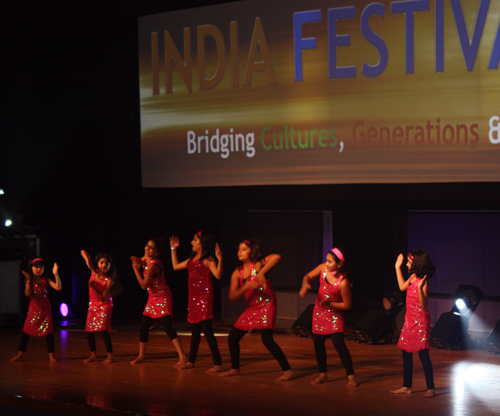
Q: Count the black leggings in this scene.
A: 7